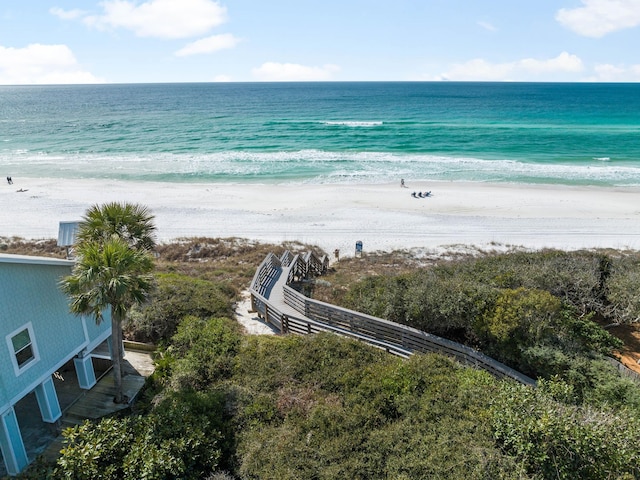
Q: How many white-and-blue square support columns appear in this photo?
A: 3